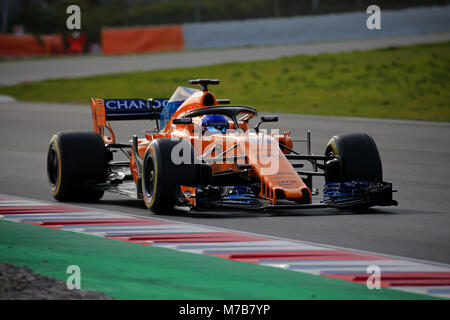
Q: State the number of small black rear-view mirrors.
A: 2